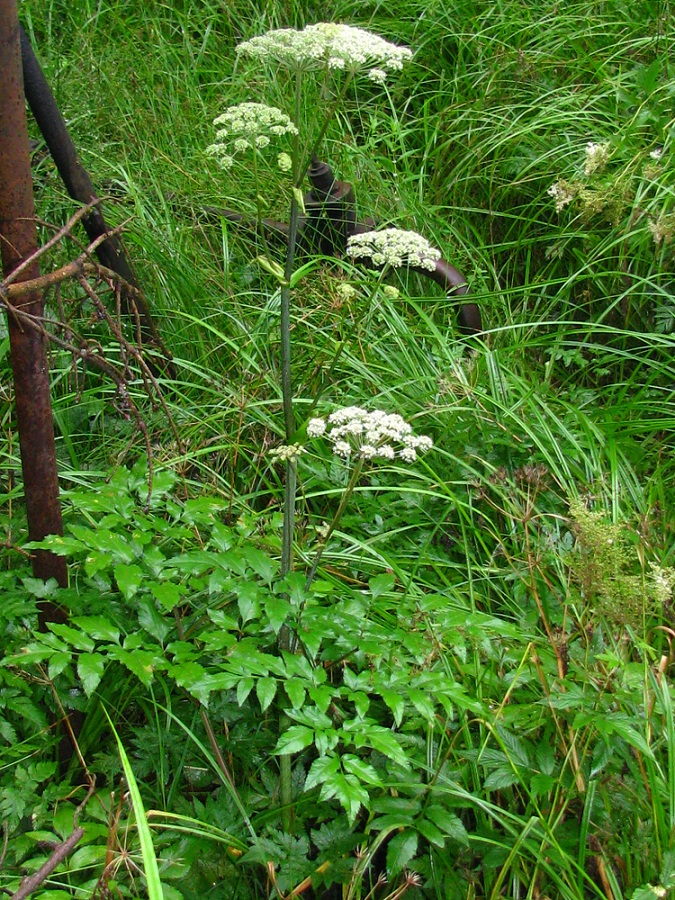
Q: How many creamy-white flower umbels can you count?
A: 4